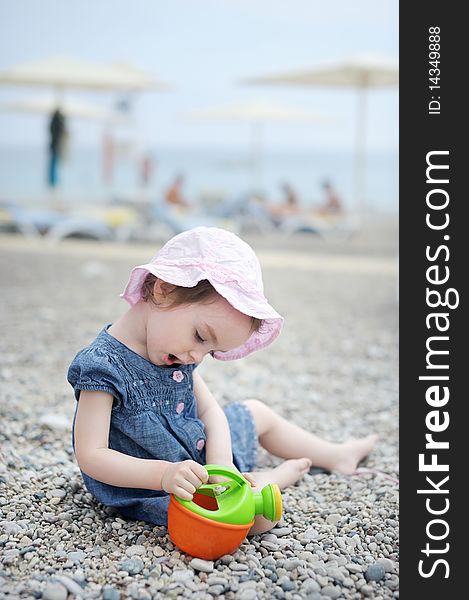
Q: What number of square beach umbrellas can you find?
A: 4